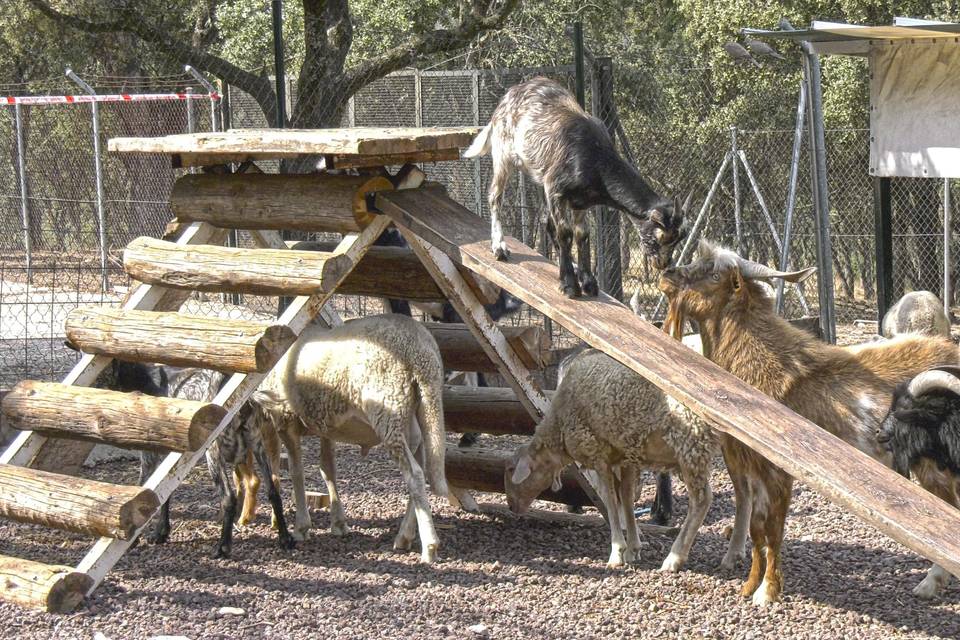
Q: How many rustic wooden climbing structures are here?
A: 1